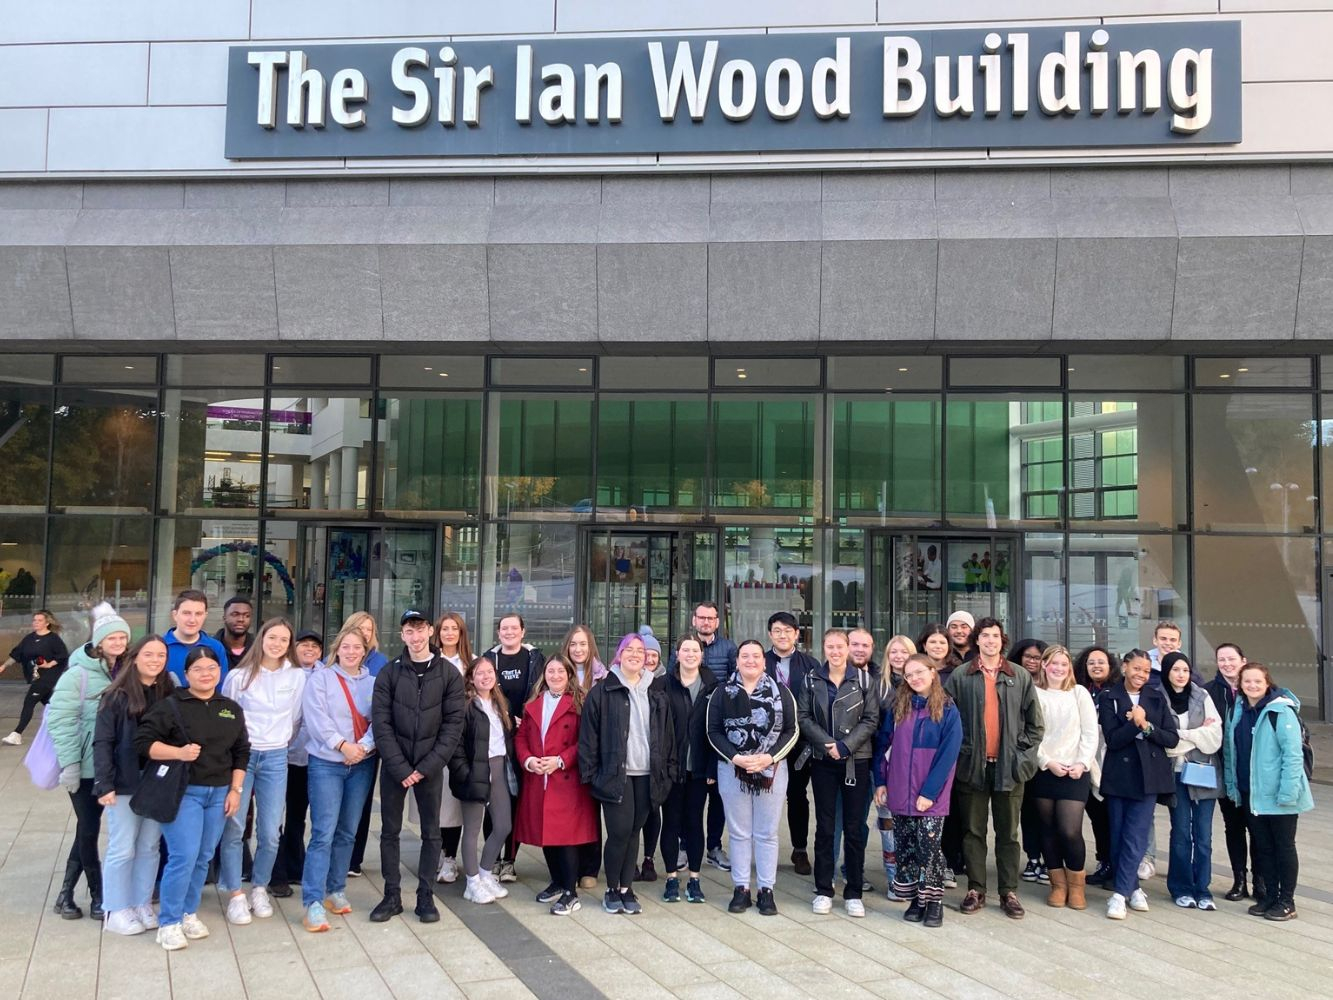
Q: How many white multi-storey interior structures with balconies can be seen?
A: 1